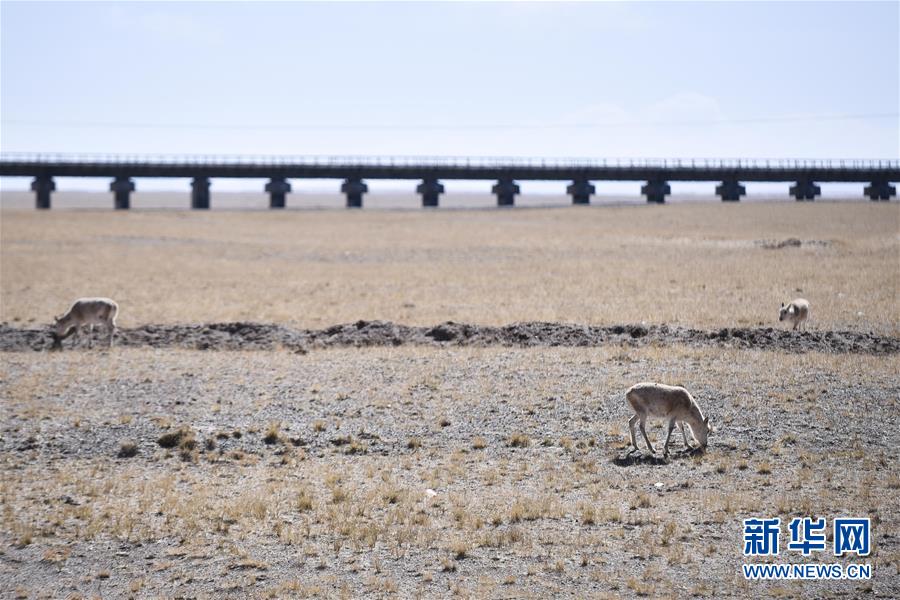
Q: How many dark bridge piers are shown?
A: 12